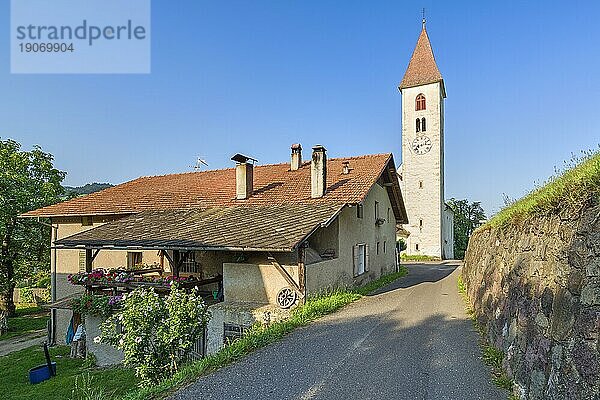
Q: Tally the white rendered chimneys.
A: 3